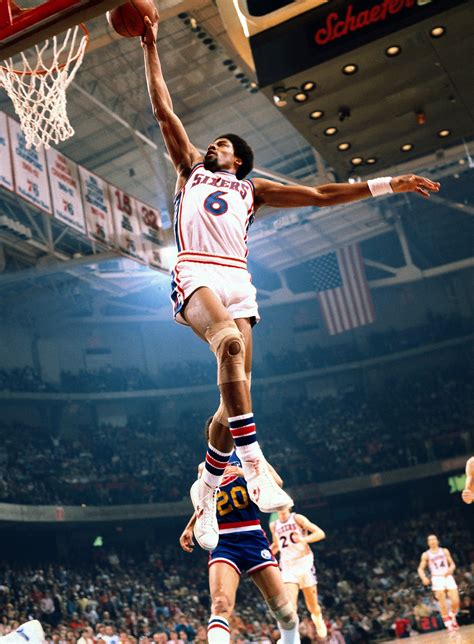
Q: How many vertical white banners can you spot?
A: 6